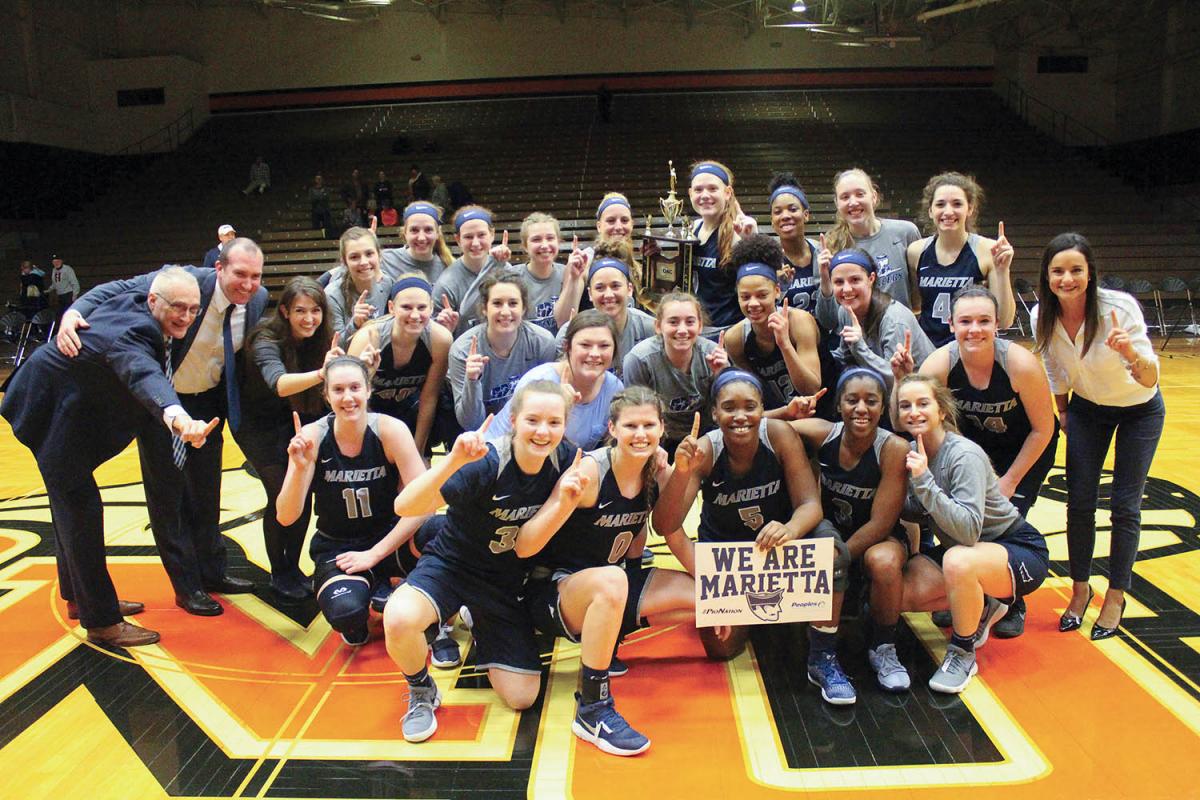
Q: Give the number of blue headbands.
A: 11